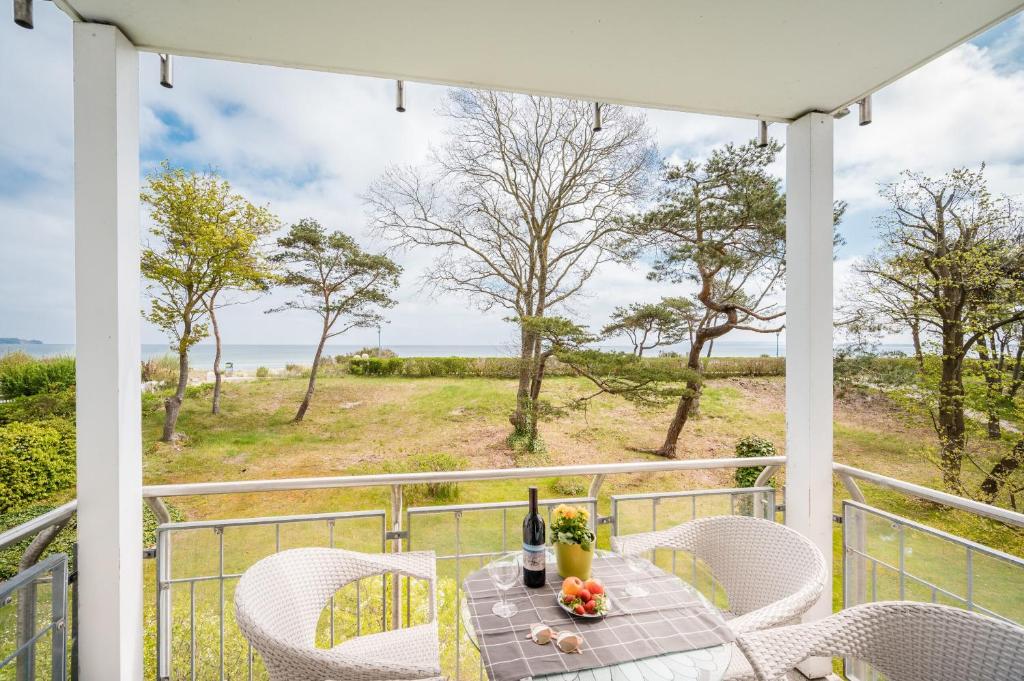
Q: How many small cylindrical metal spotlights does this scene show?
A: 6